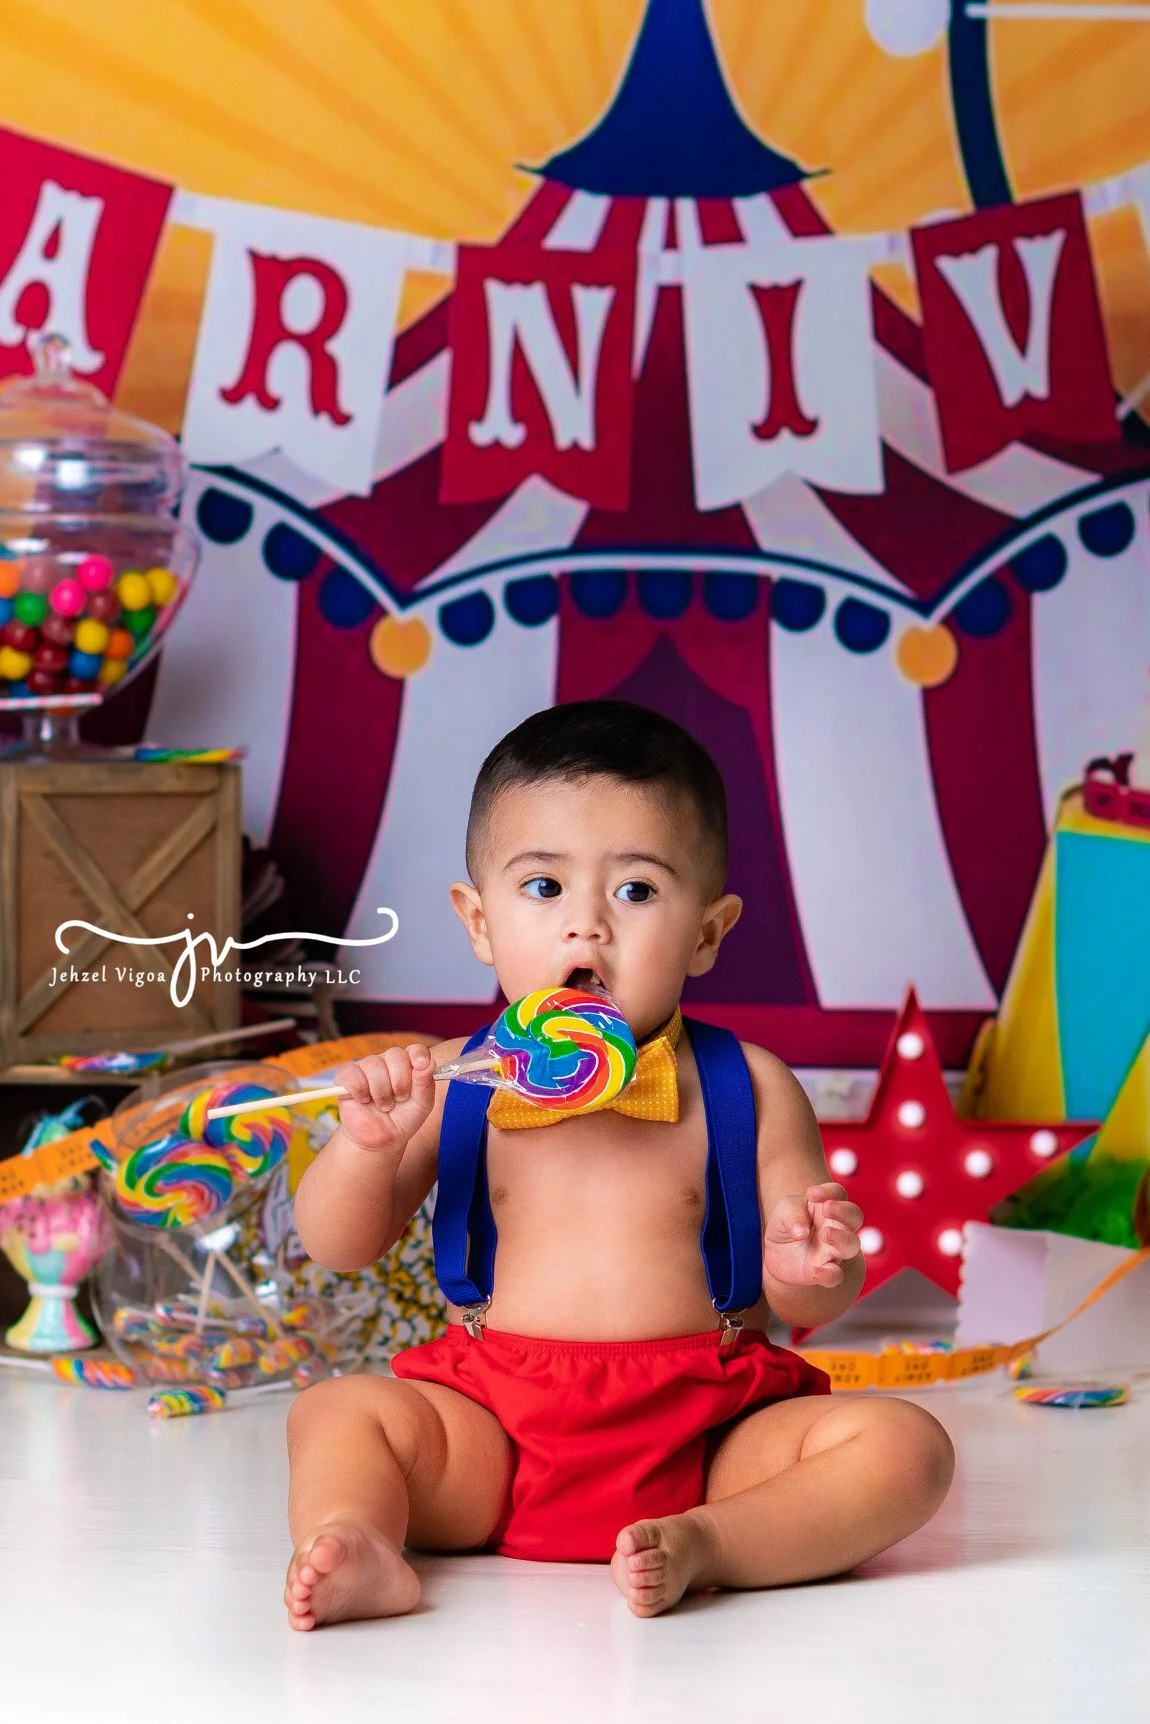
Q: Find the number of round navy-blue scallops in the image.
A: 13